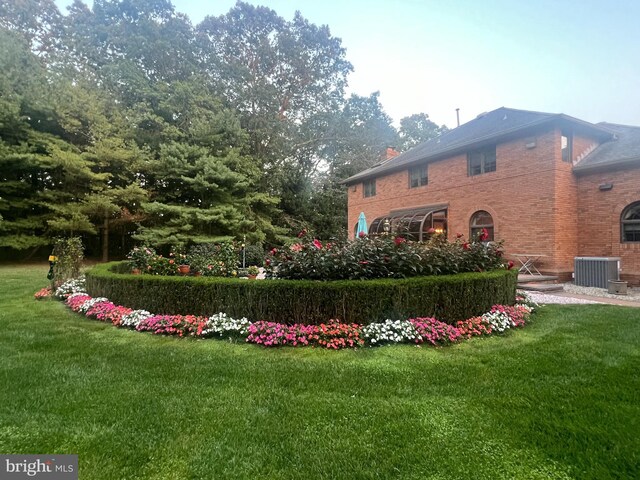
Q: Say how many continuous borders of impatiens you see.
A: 1